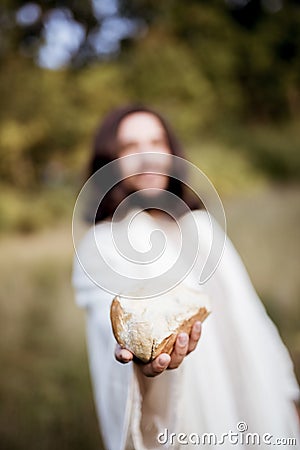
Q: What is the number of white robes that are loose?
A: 1